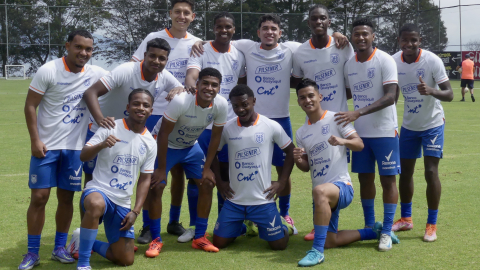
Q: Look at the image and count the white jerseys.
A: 12